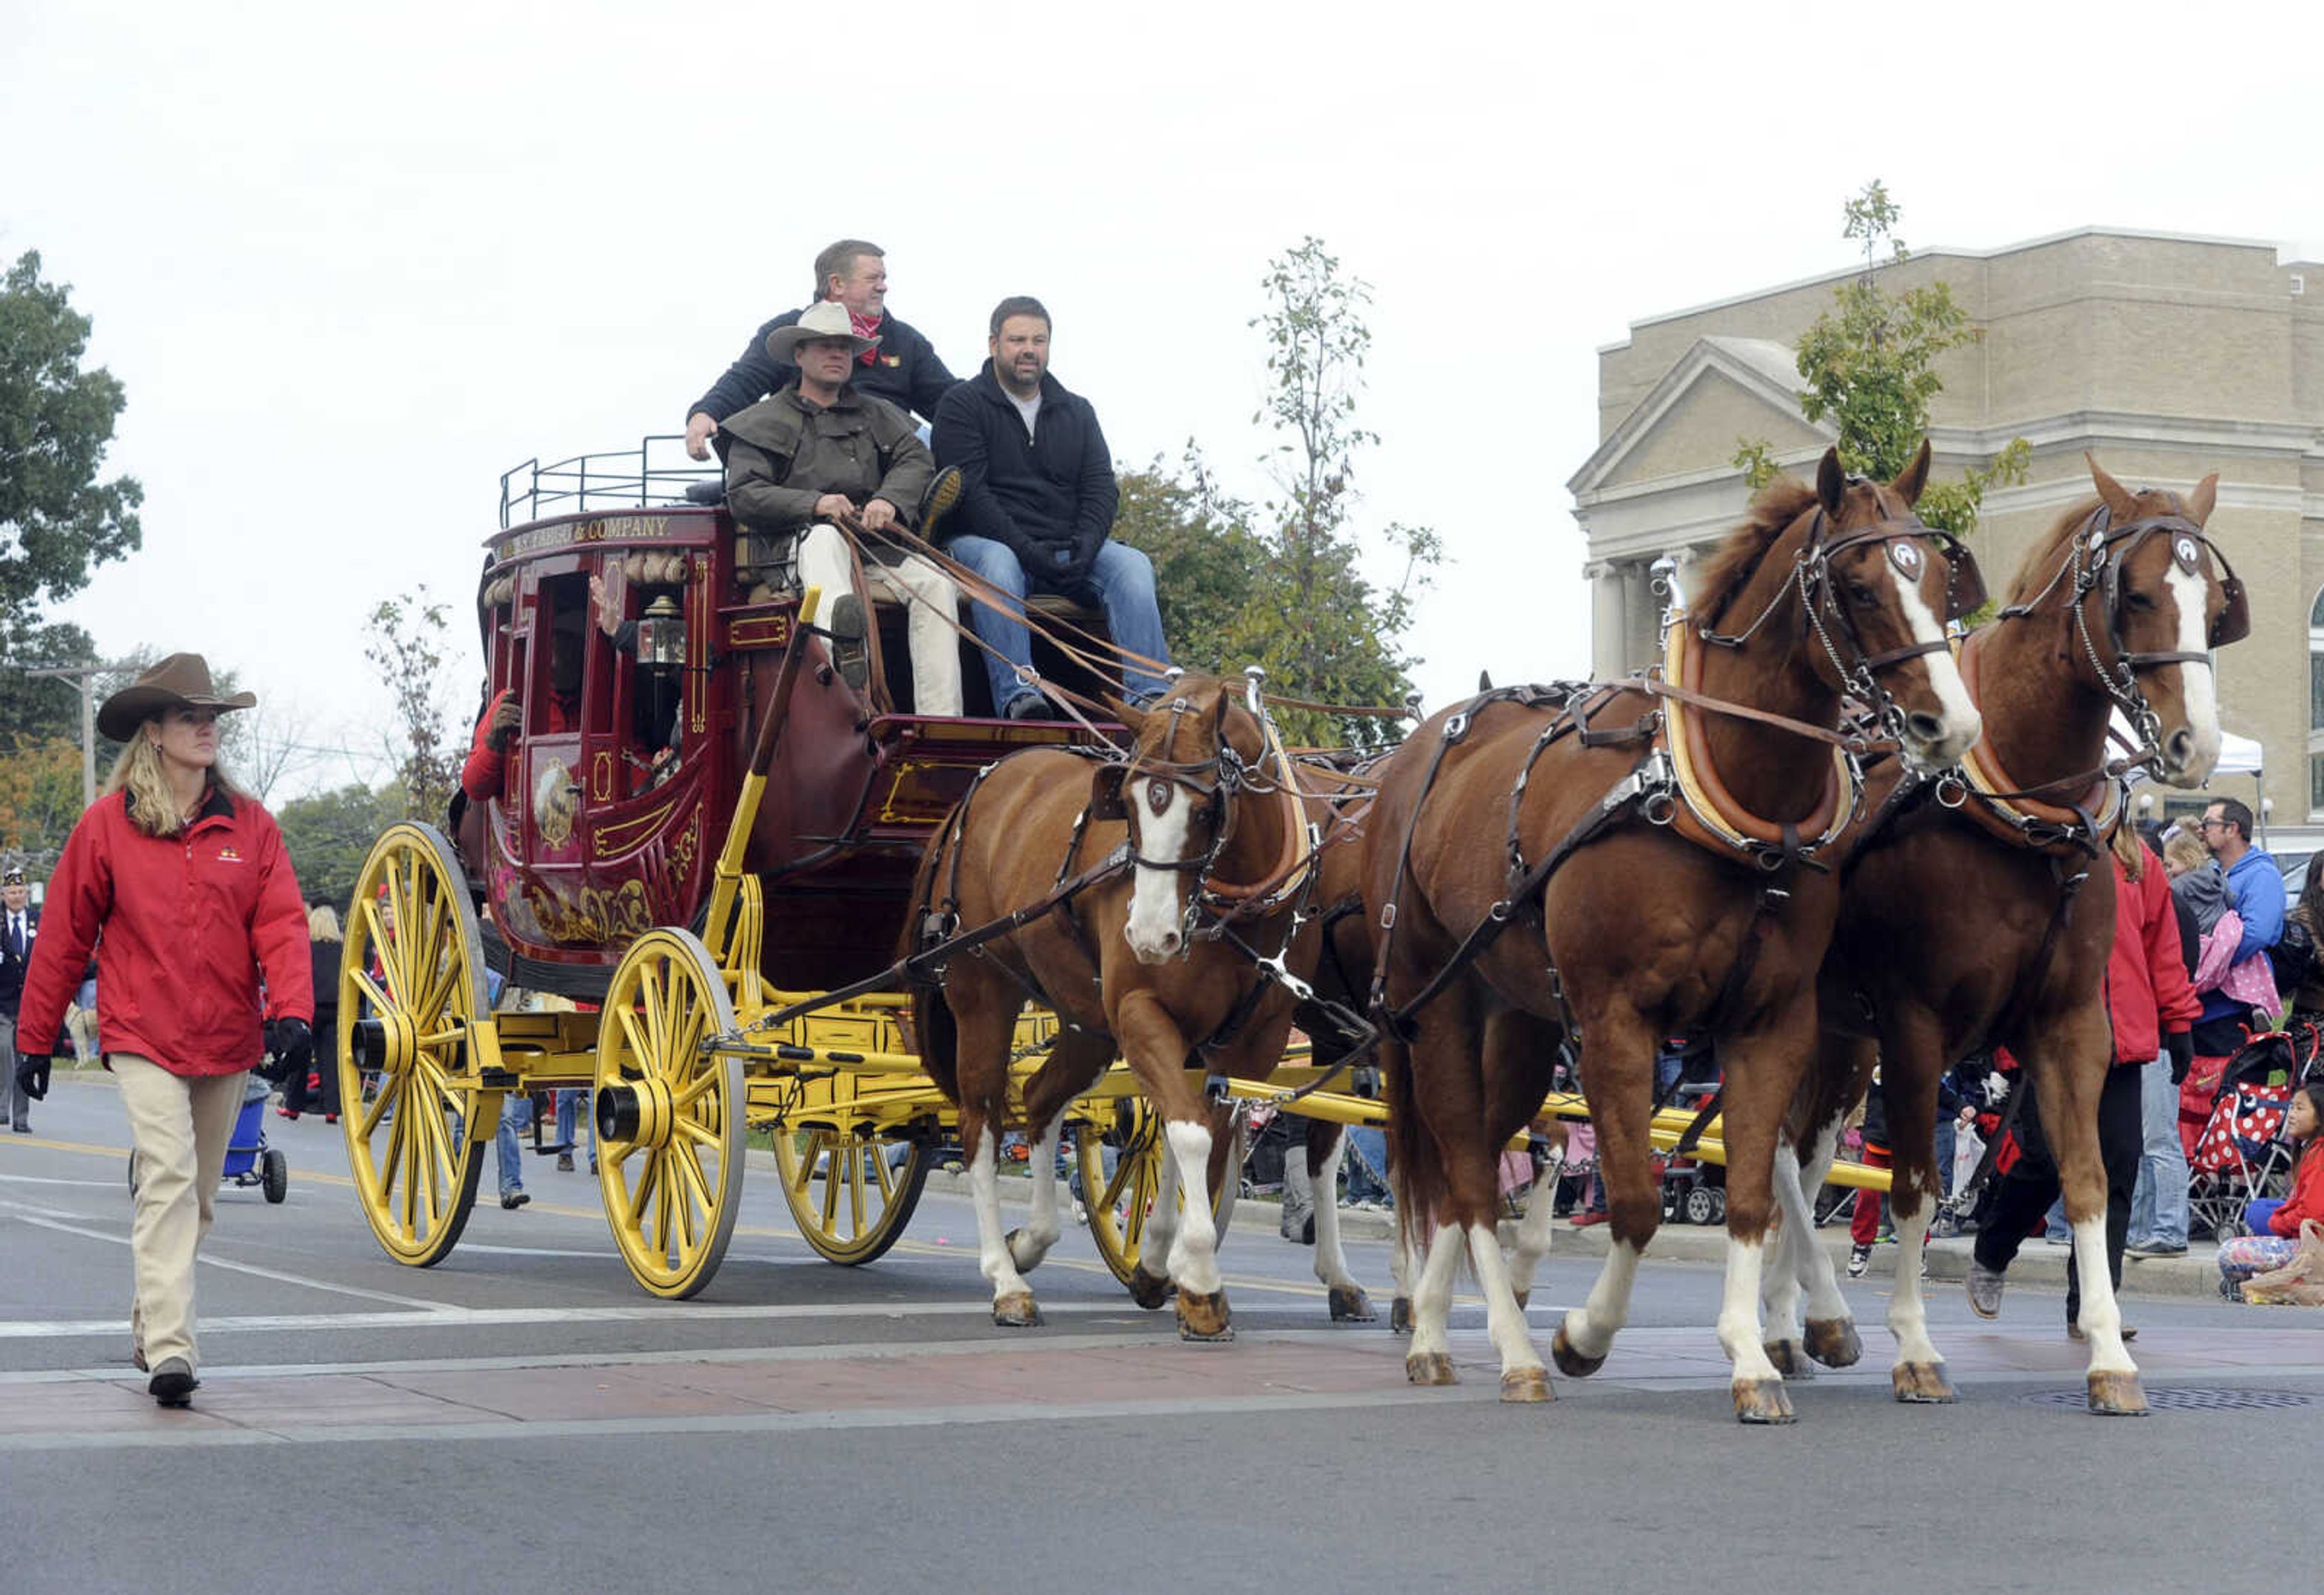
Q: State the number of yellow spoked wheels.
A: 4